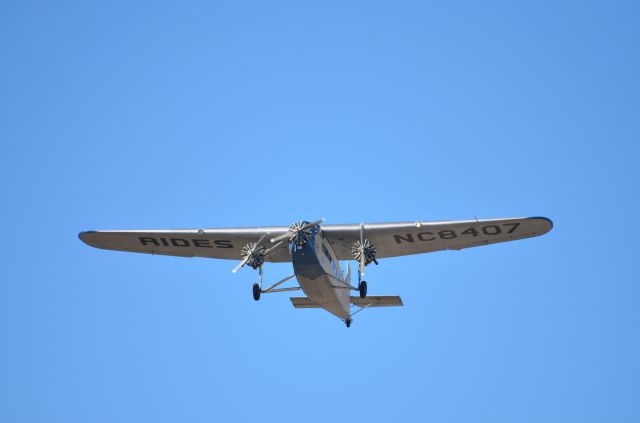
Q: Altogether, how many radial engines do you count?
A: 3